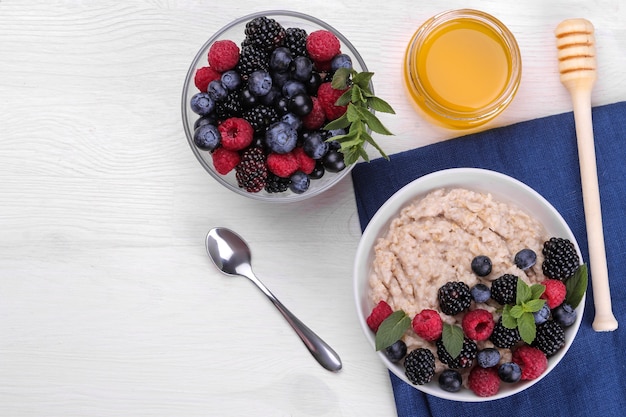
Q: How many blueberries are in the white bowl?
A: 9